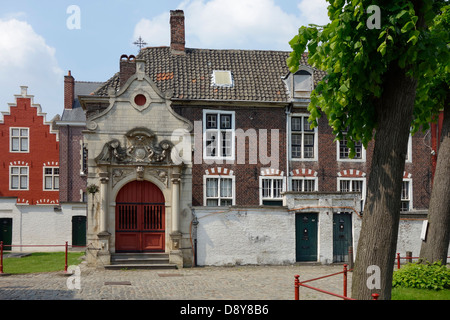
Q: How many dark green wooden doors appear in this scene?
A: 4